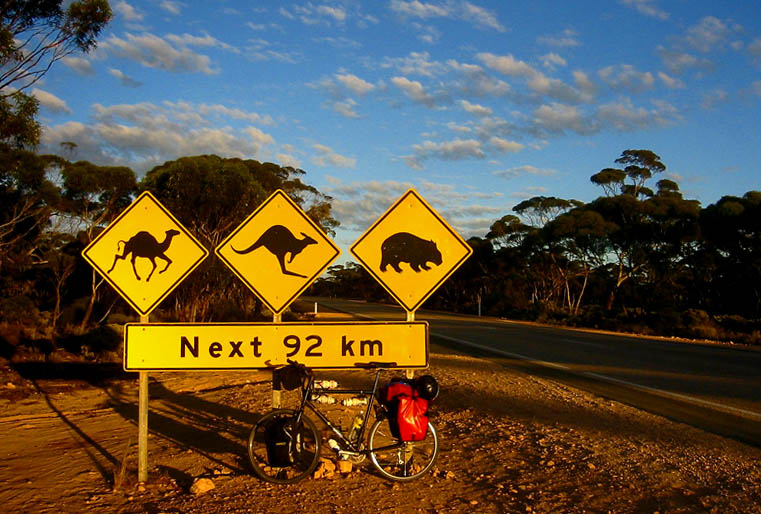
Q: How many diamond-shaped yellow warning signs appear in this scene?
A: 3